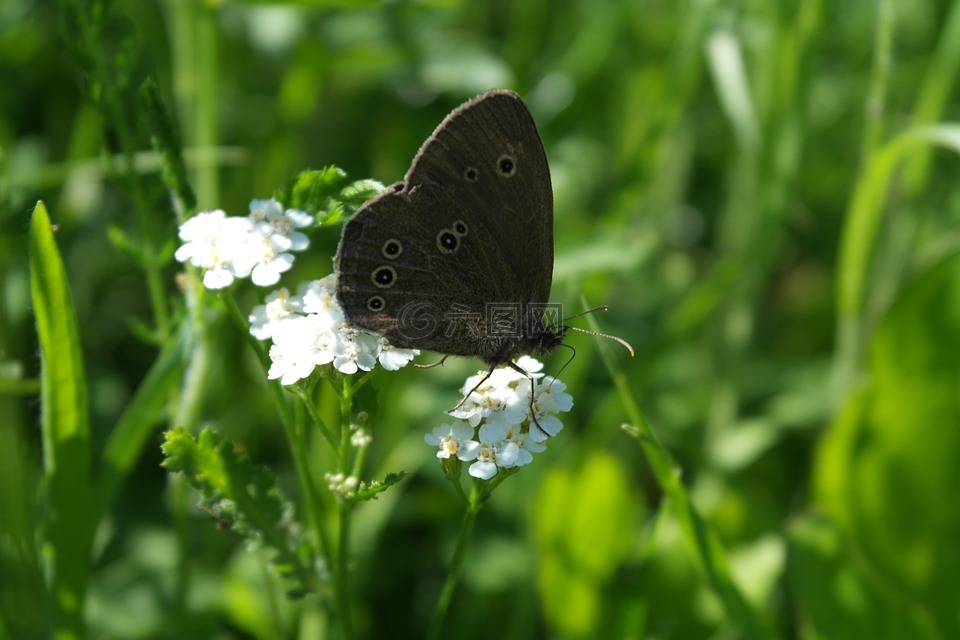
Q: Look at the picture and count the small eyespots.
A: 7